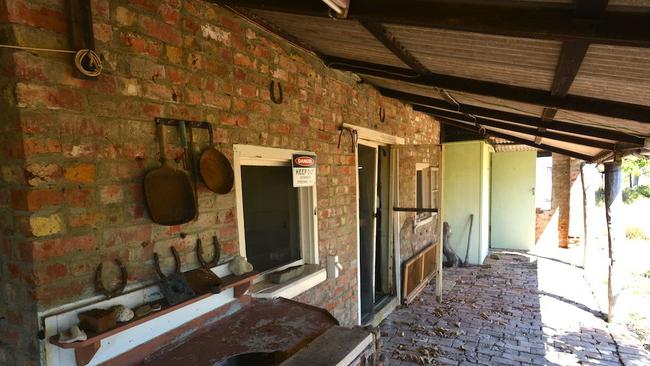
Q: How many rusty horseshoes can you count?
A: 5